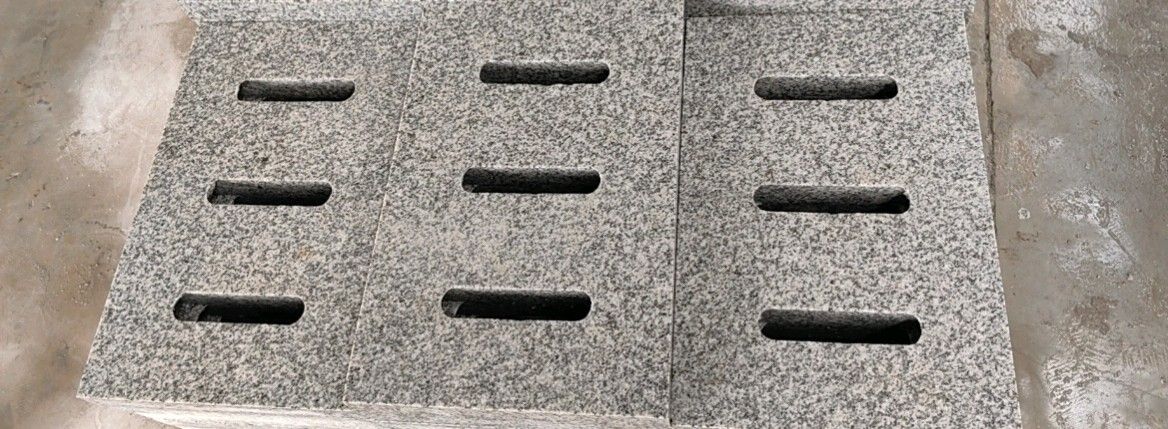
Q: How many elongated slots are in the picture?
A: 9